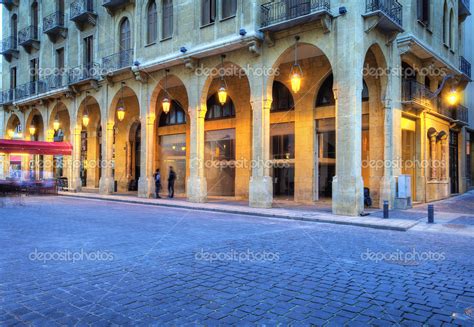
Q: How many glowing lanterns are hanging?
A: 9